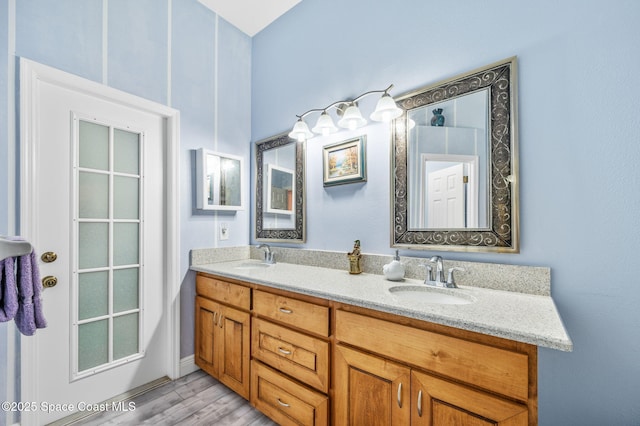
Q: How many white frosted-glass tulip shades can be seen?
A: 4